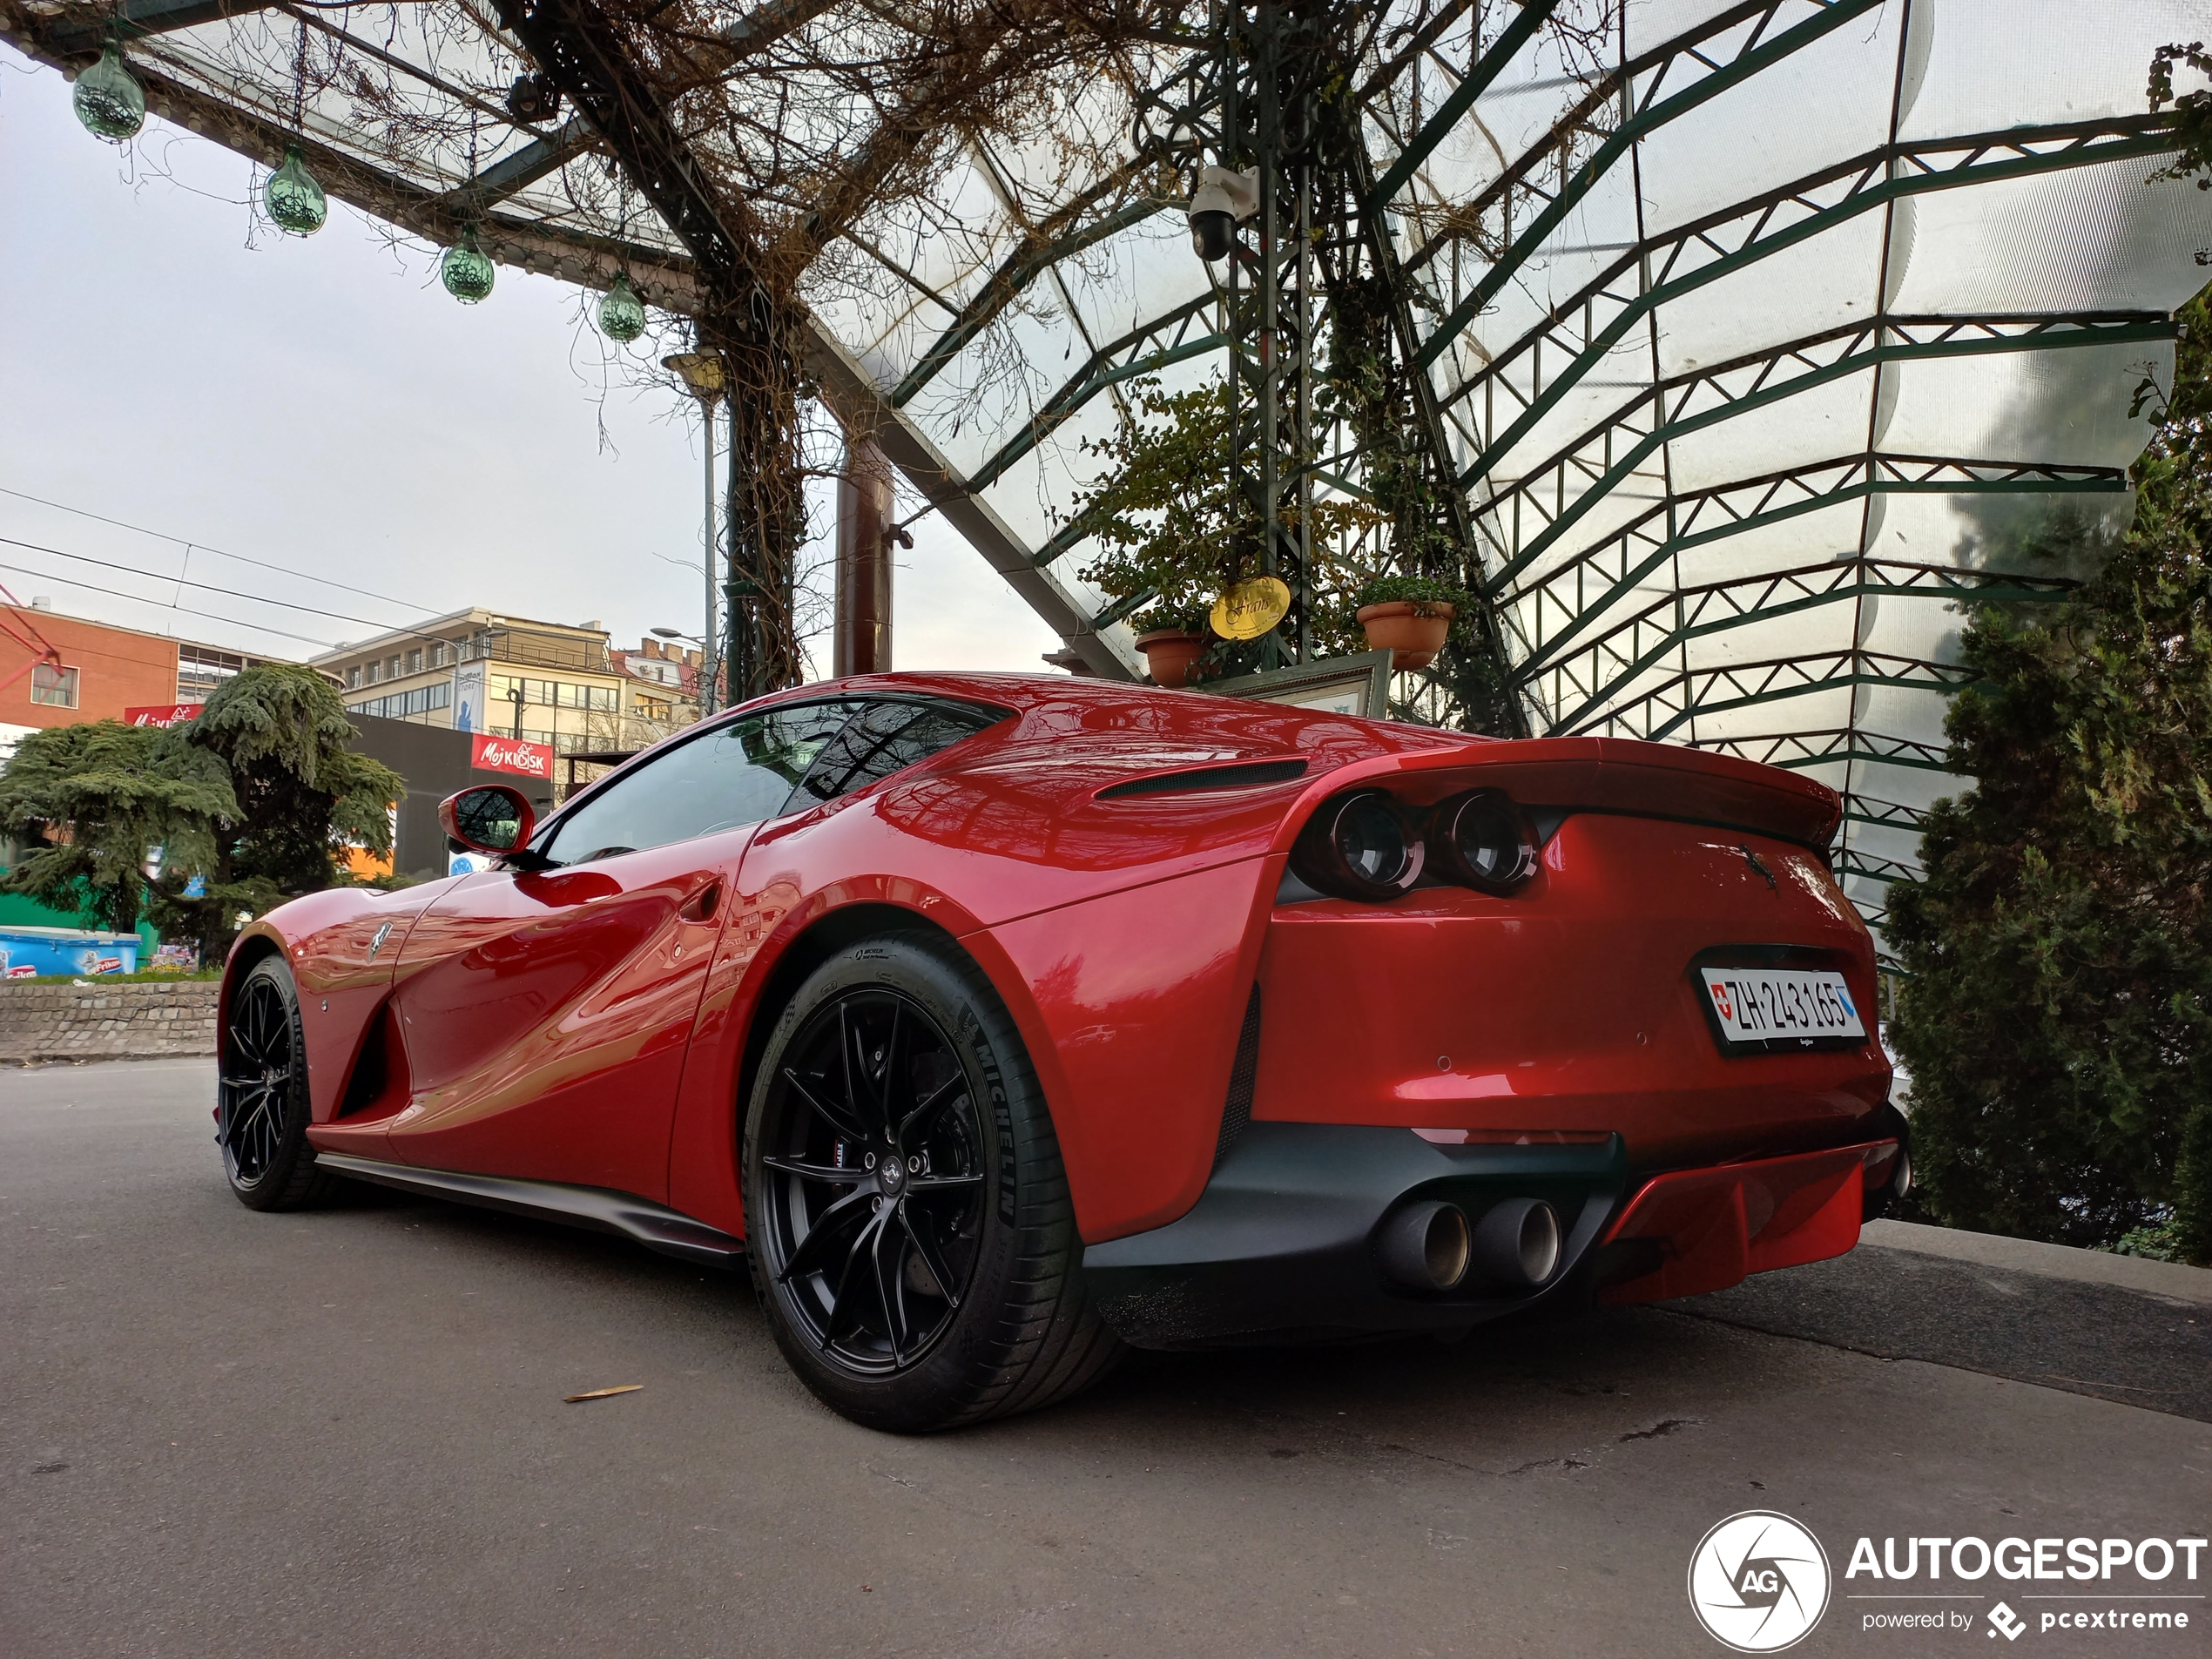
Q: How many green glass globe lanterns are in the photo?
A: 4